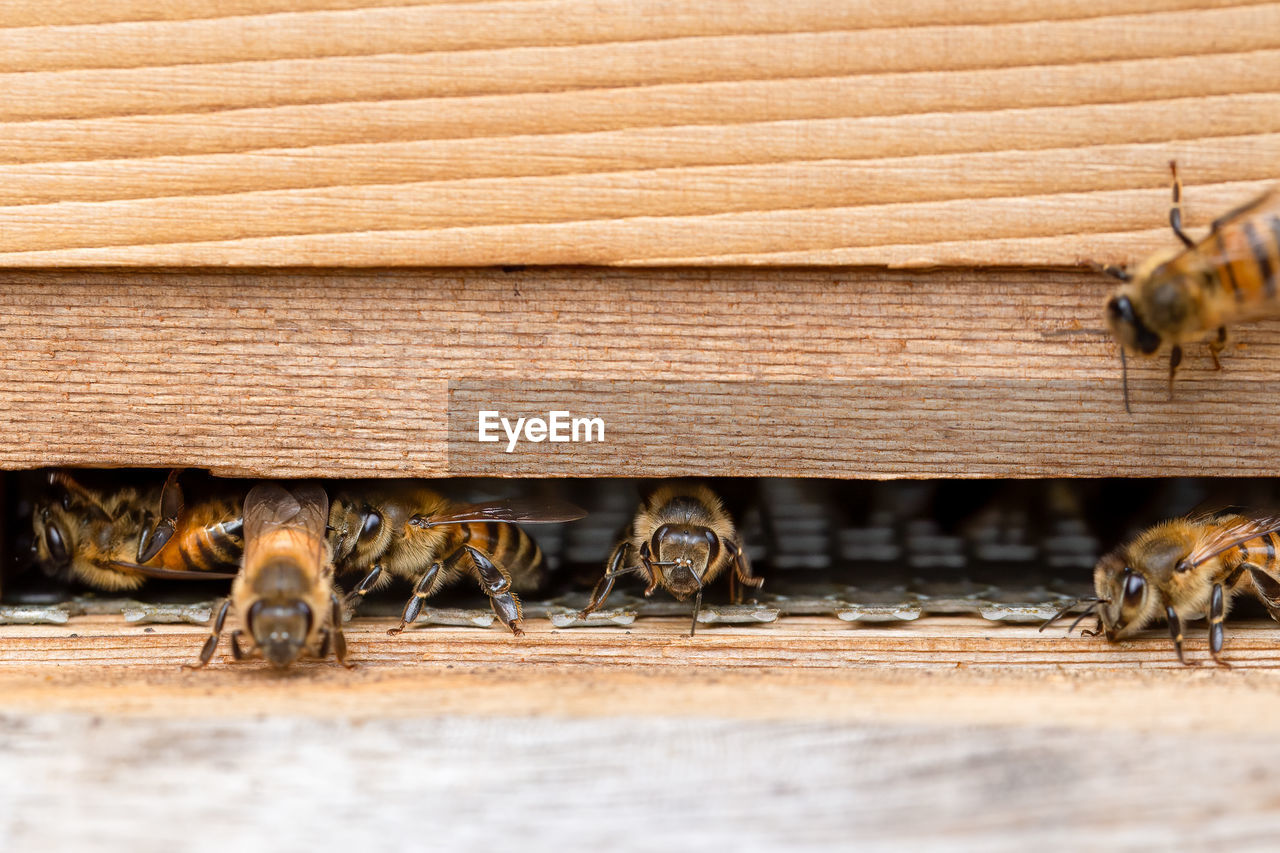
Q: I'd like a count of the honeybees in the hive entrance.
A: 5